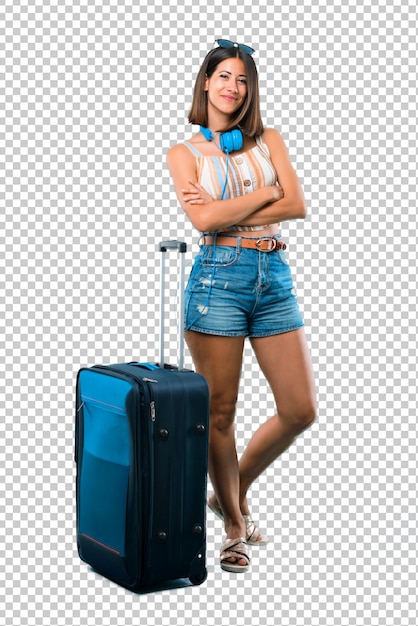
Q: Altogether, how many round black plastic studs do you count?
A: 4